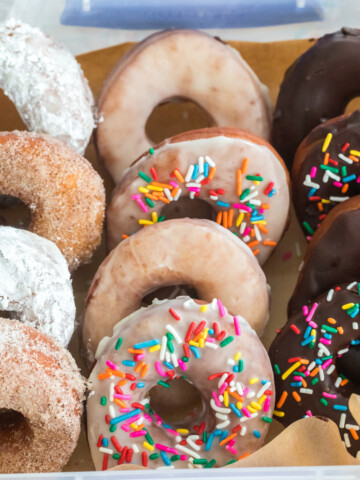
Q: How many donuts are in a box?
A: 12